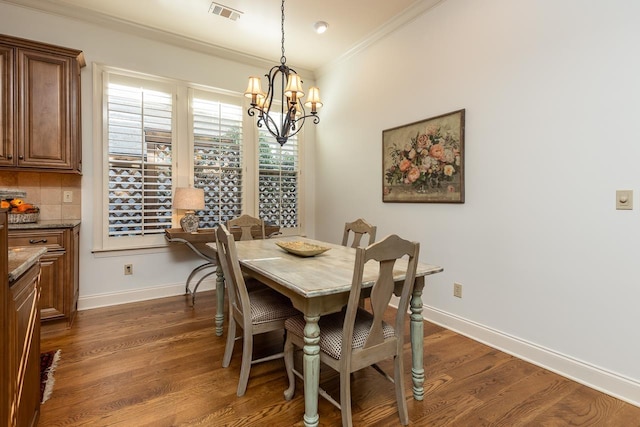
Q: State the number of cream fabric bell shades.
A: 5